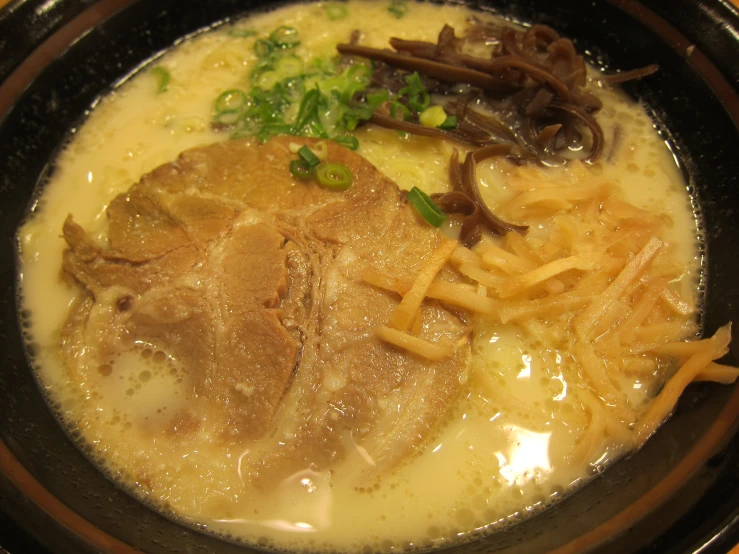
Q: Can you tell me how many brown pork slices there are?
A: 1